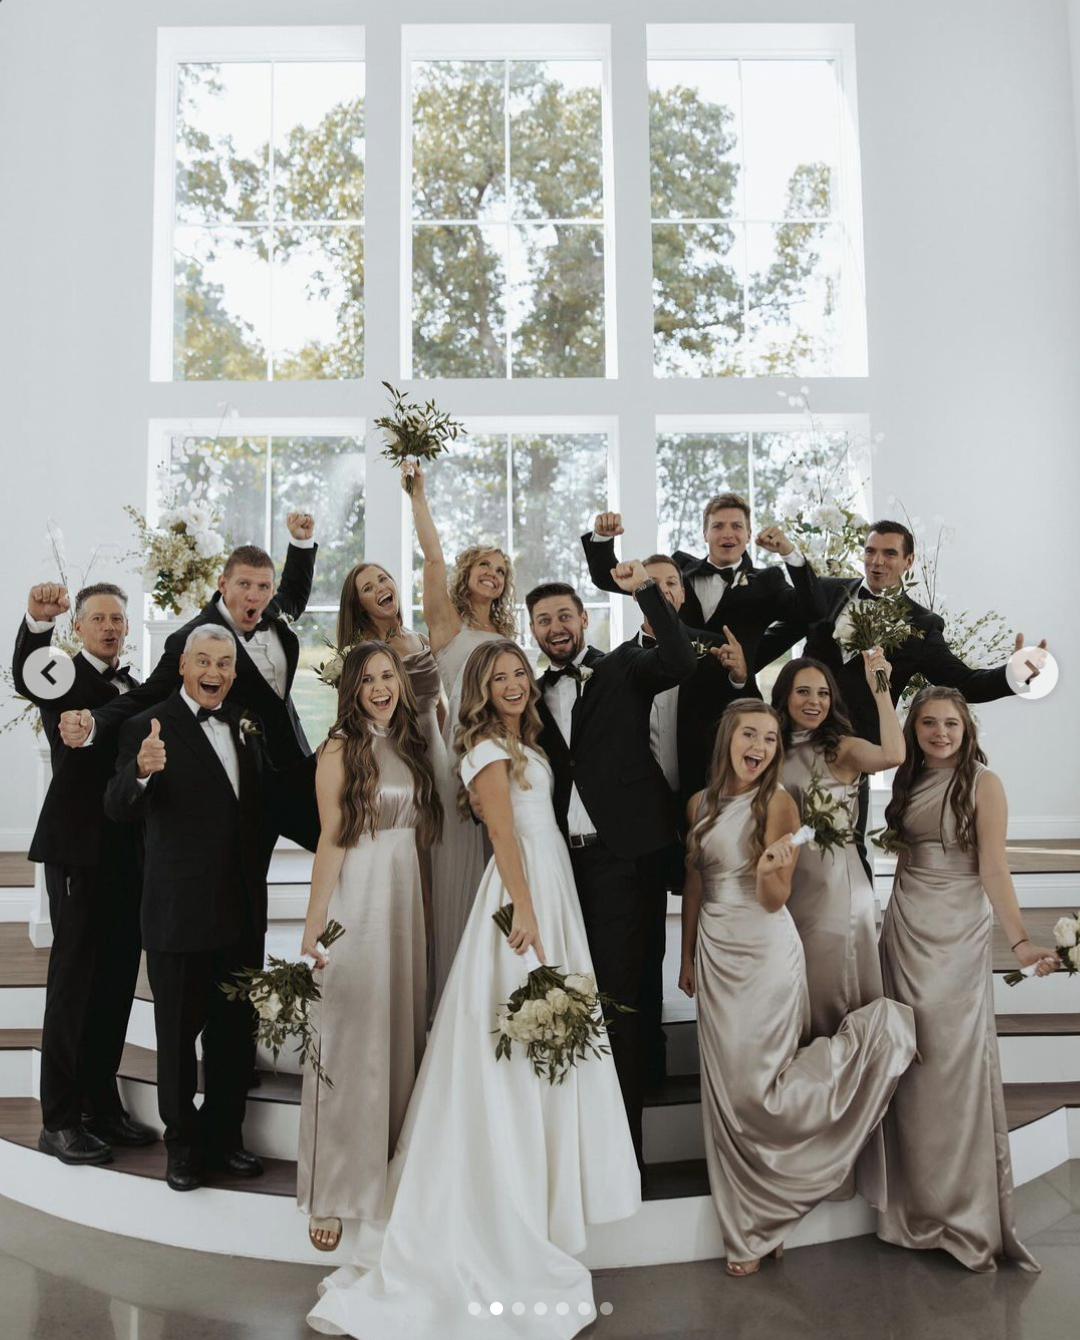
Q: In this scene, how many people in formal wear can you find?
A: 14